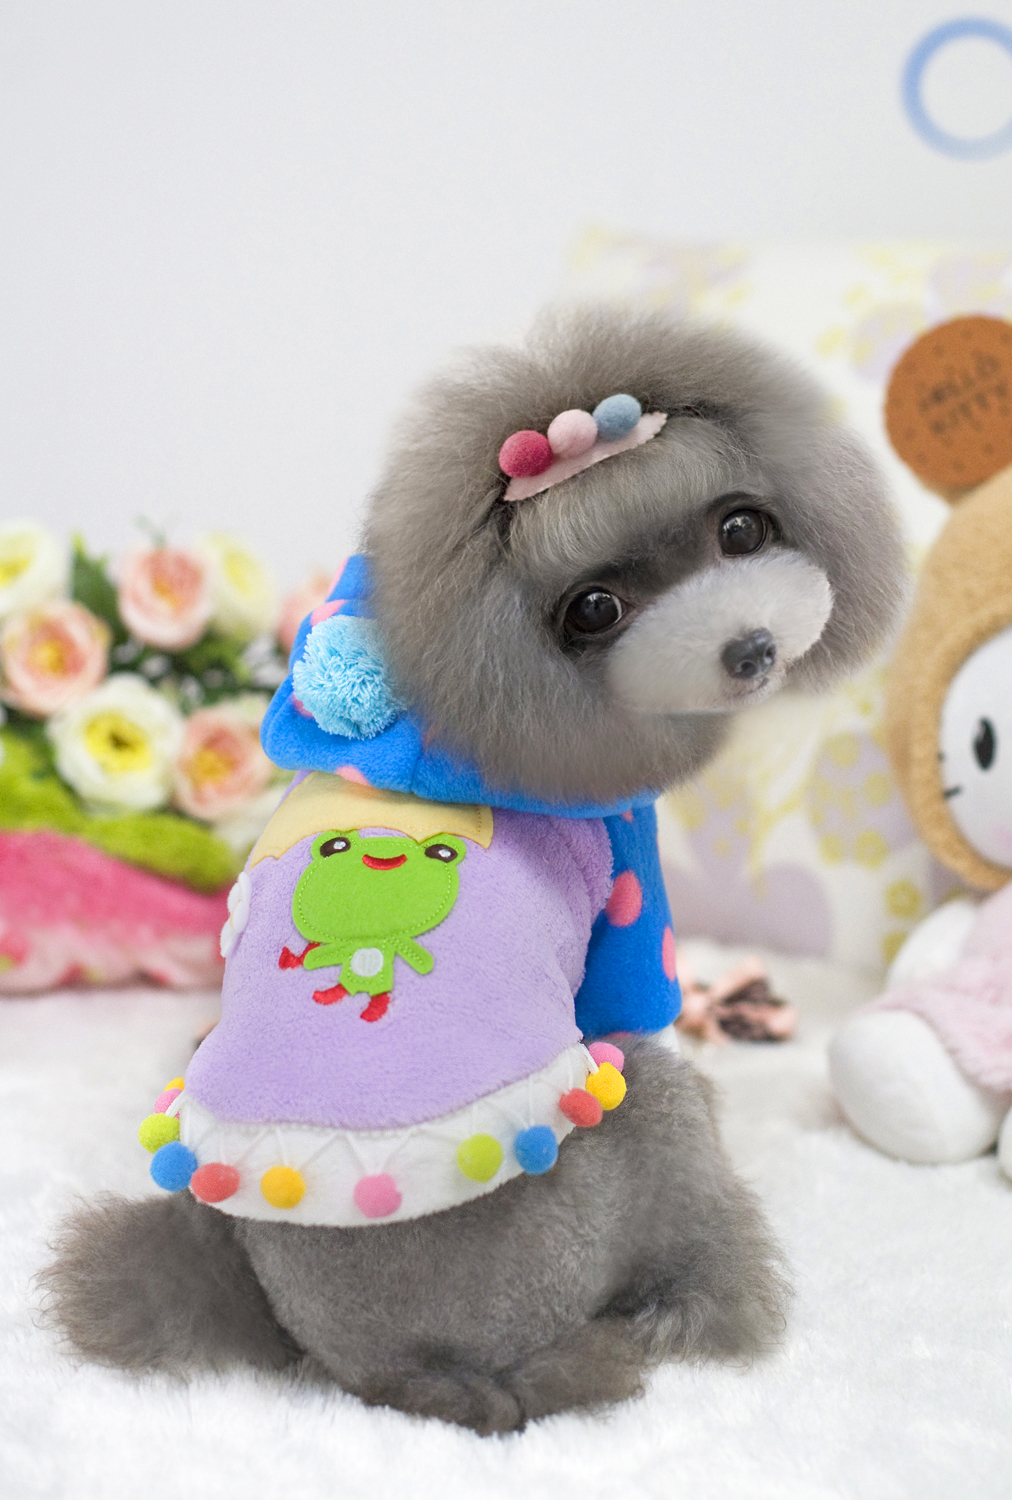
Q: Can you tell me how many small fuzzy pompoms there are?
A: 15